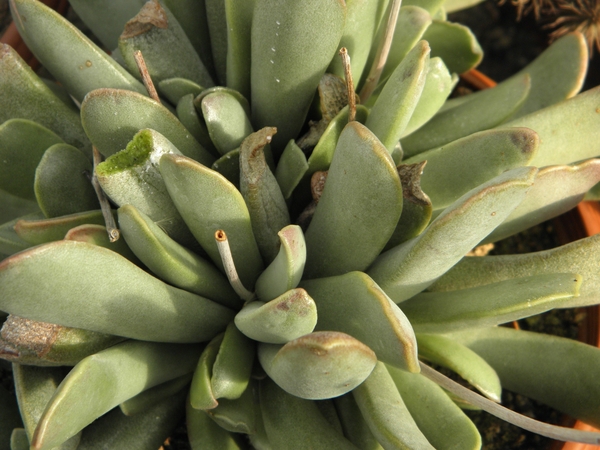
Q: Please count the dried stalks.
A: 6